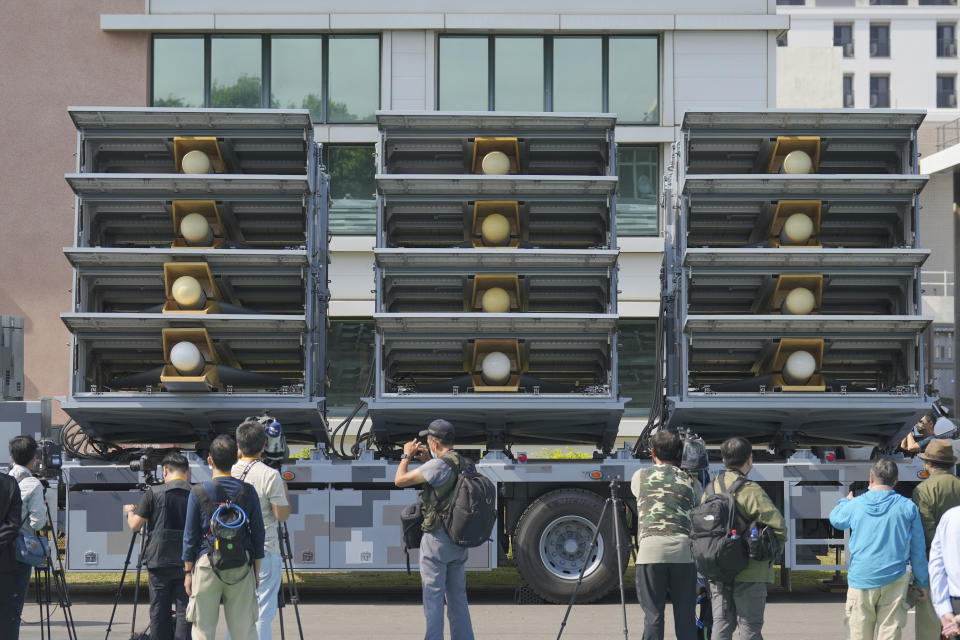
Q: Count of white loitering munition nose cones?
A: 12